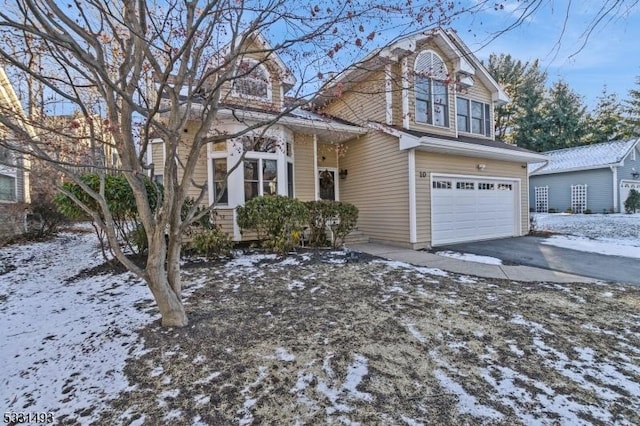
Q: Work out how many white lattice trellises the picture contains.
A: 2